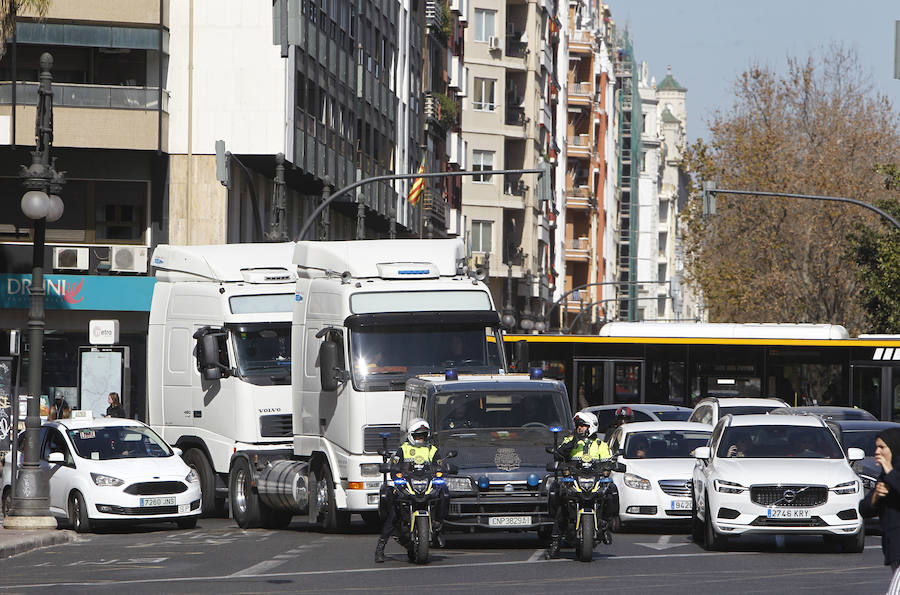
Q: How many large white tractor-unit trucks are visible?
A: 2